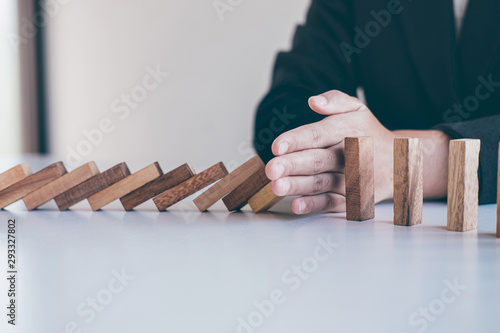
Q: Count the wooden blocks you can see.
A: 14